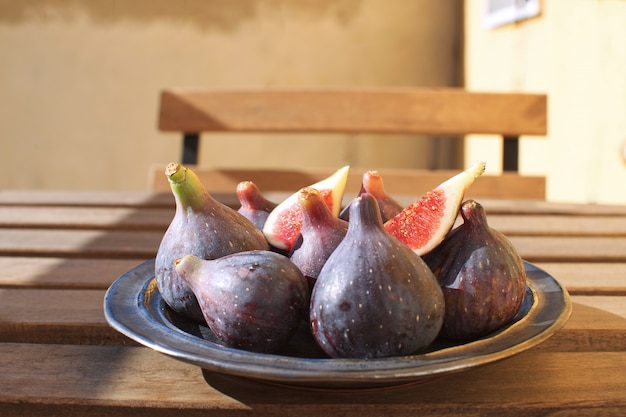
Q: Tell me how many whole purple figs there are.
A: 7